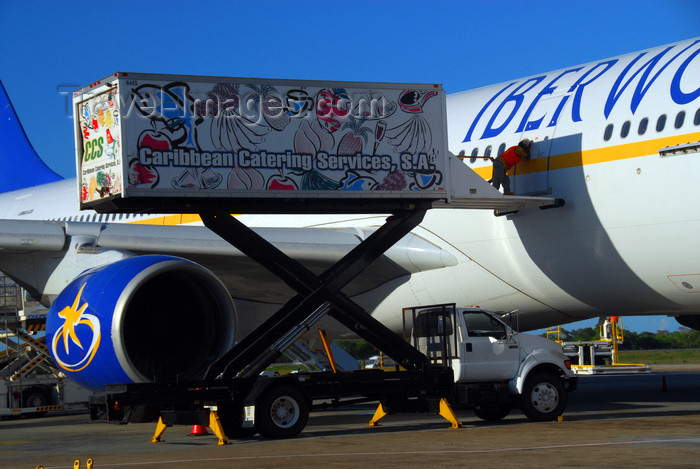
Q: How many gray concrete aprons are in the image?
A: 1